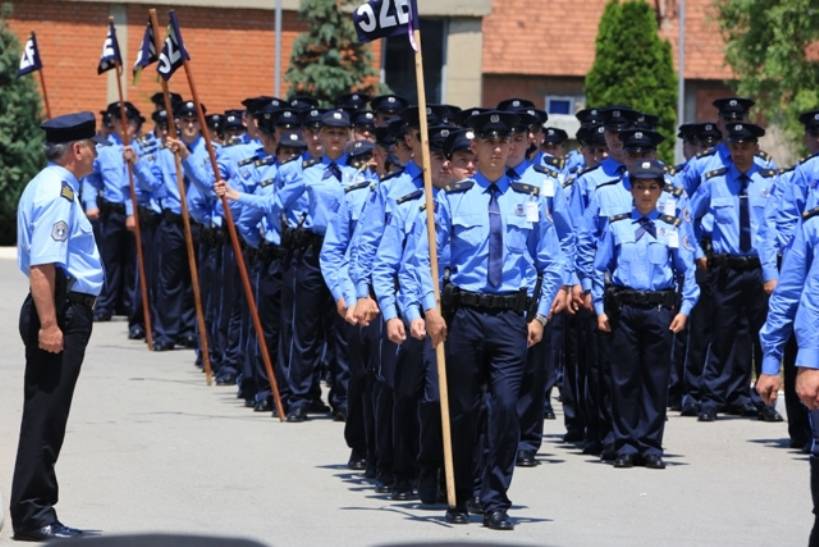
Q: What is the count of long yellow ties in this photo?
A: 0